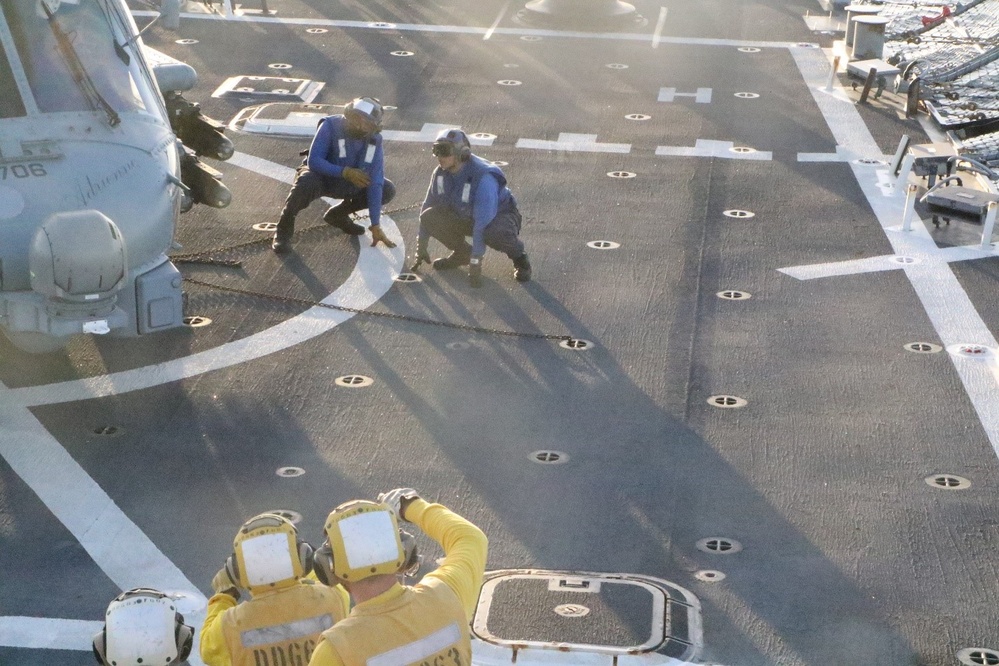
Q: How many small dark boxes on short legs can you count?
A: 3